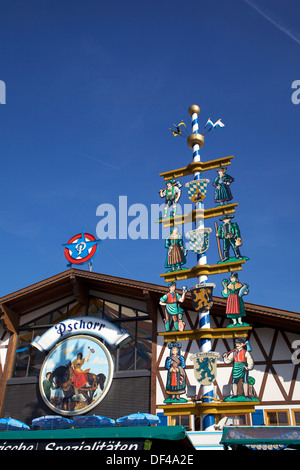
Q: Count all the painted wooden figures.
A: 8